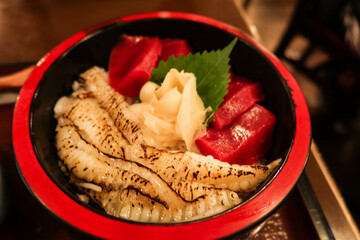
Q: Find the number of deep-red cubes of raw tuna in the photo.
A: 4